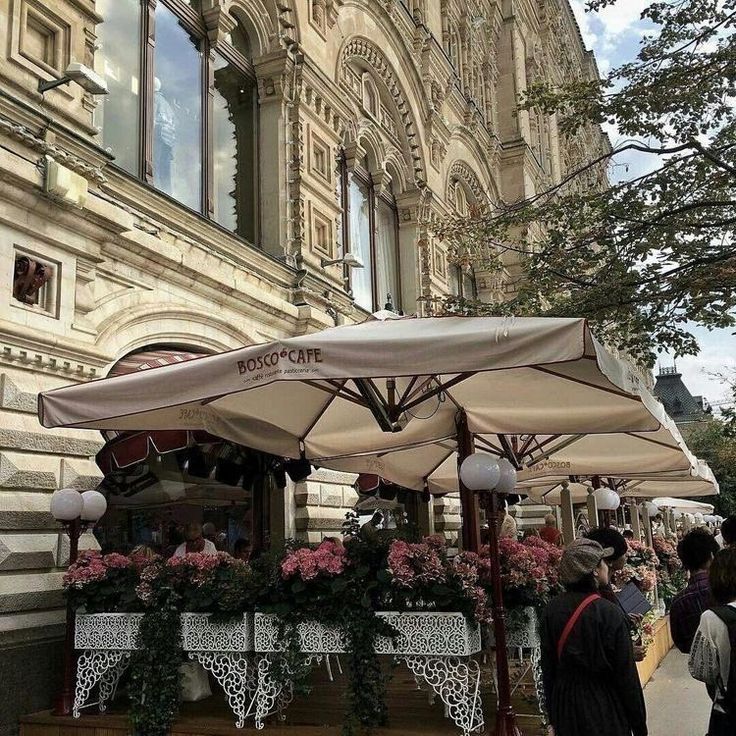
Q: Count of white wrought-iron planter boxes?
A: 3